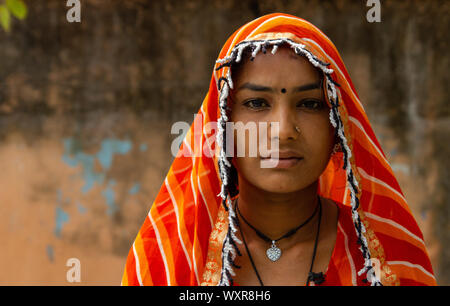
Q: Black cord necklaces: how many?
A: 2